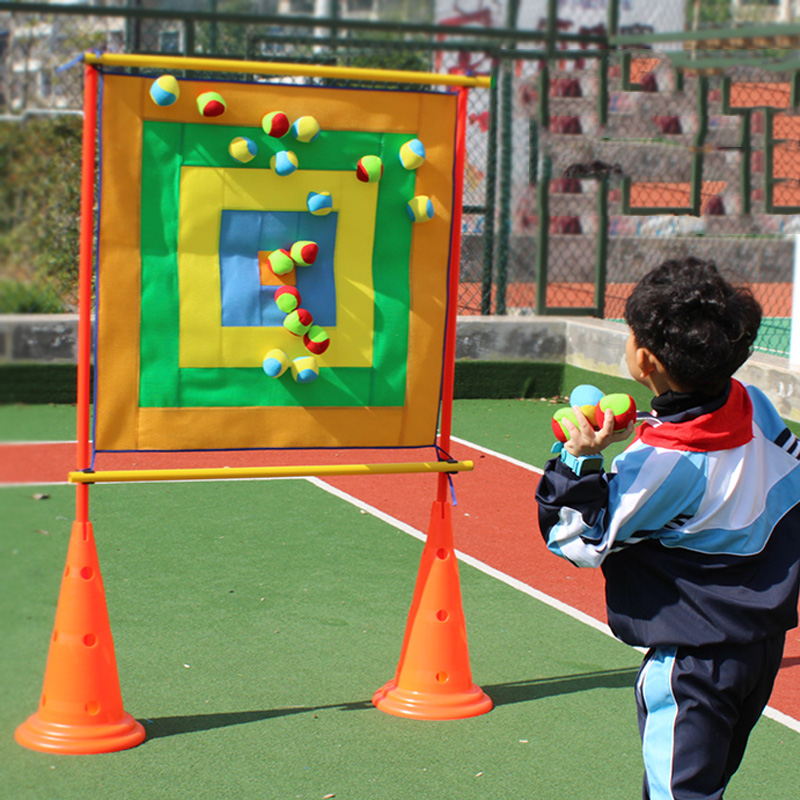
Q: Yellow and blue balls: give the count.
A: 10